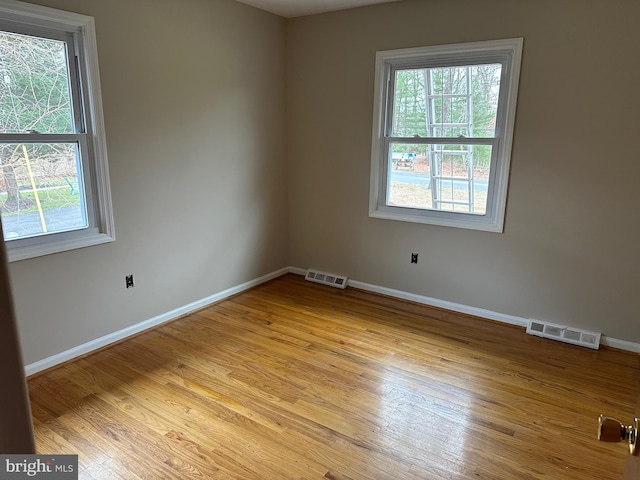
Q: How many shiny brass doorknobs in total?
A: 1